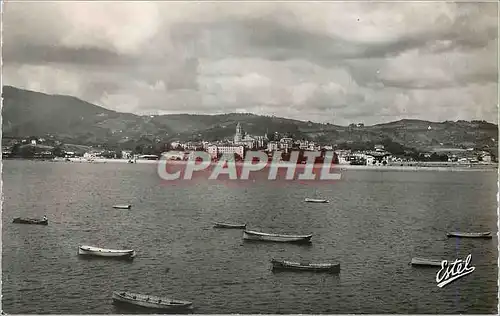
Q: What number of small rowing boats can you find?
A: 10